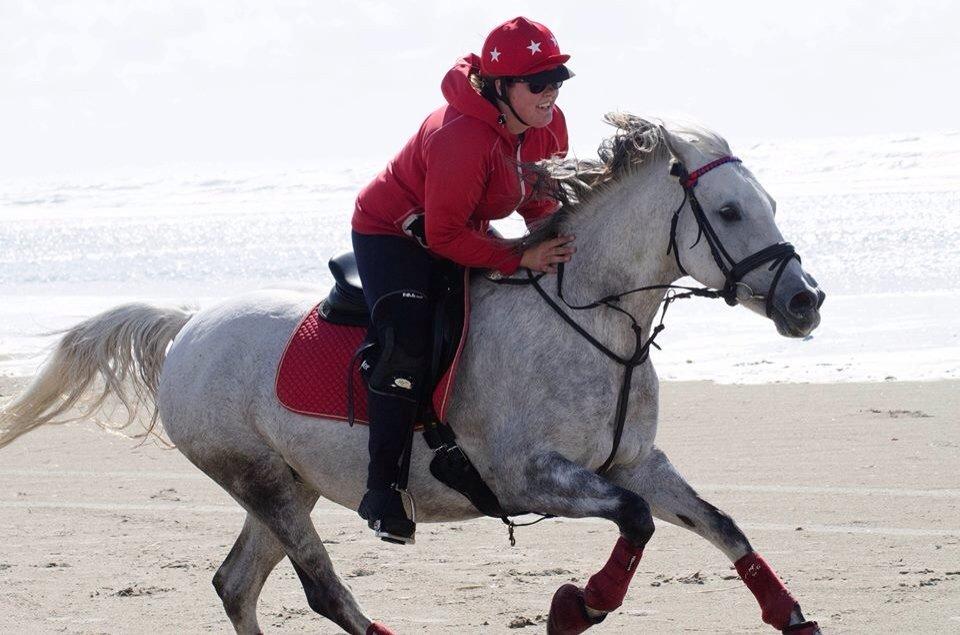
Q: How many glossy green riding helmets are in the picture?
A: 0